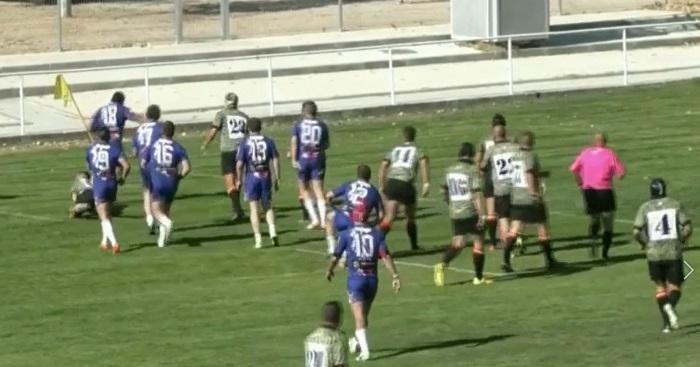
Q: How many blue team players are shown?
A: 8